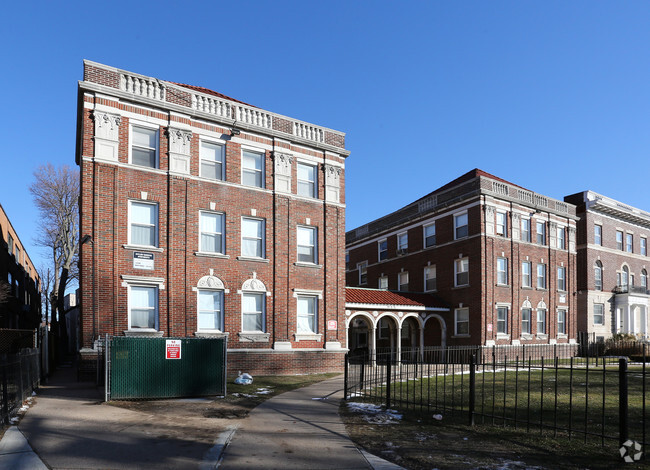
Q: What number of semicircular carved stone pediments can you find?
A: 4